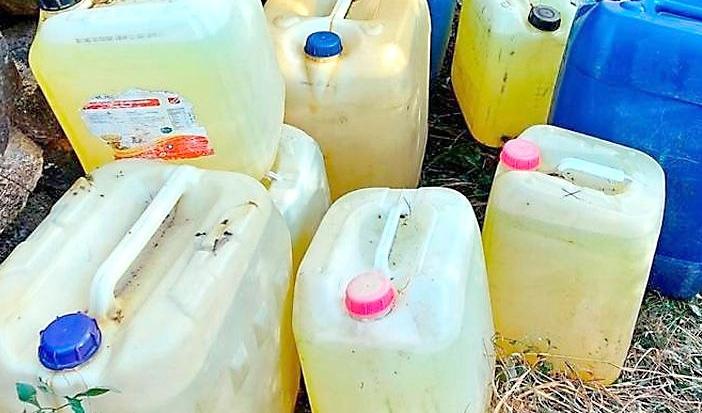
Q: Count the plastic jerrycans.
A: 9